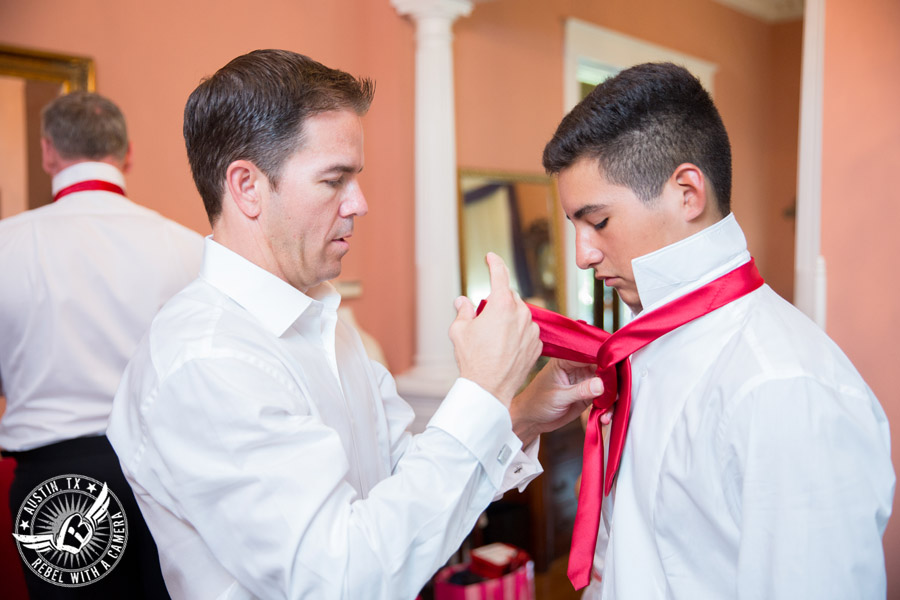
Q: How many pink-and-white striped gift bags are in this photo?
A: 1